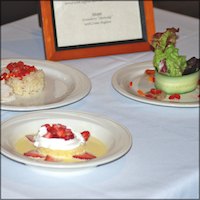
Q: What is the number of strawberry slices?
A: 5